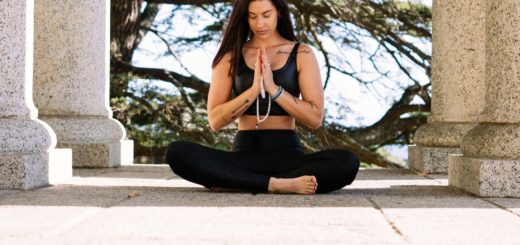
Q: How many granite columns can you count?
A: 4